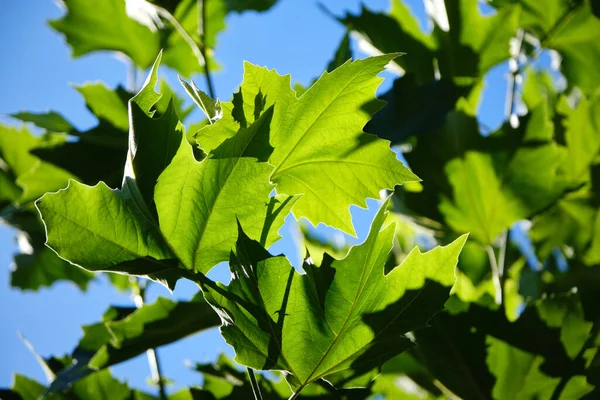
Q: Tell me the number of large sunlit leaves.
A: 3